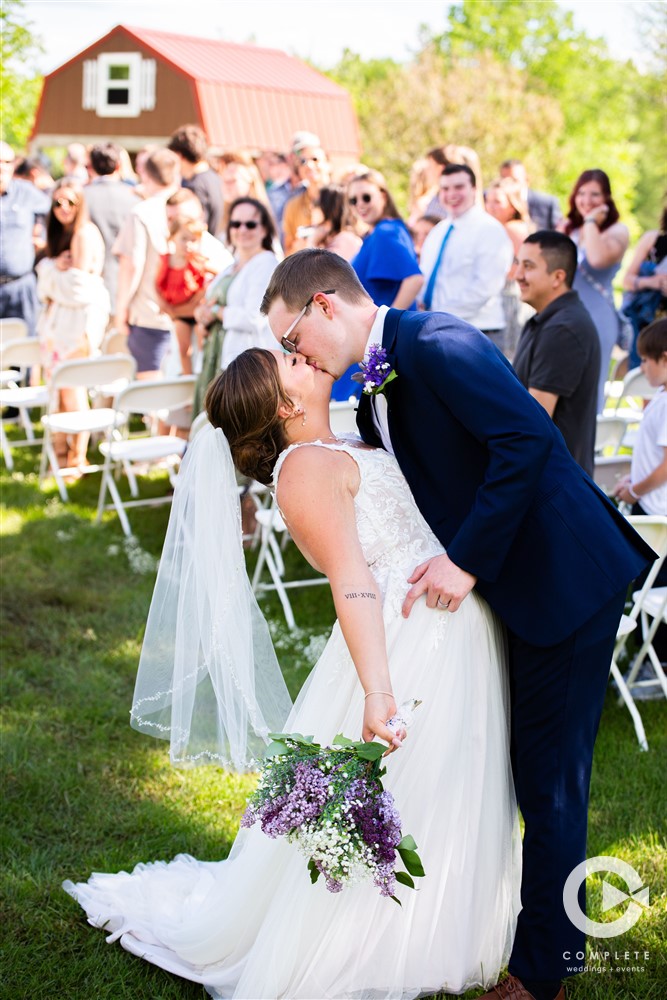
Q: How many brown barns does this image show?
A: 1